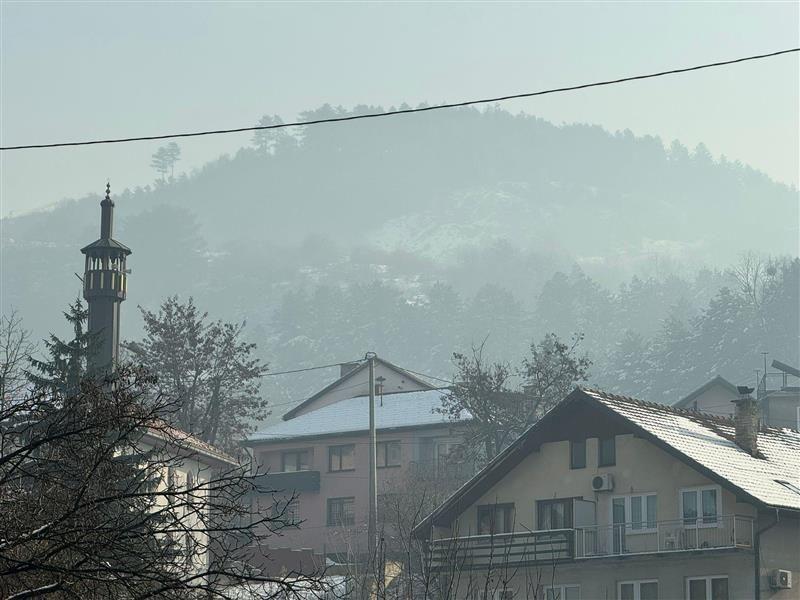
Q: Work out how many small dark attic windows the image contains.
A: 2